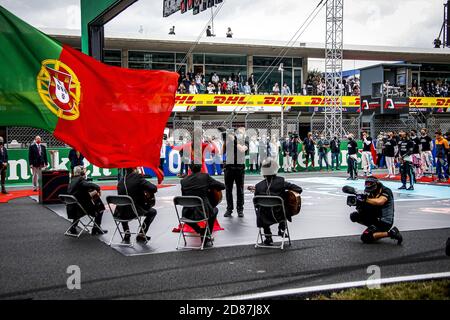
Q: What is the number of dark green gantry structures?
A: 1